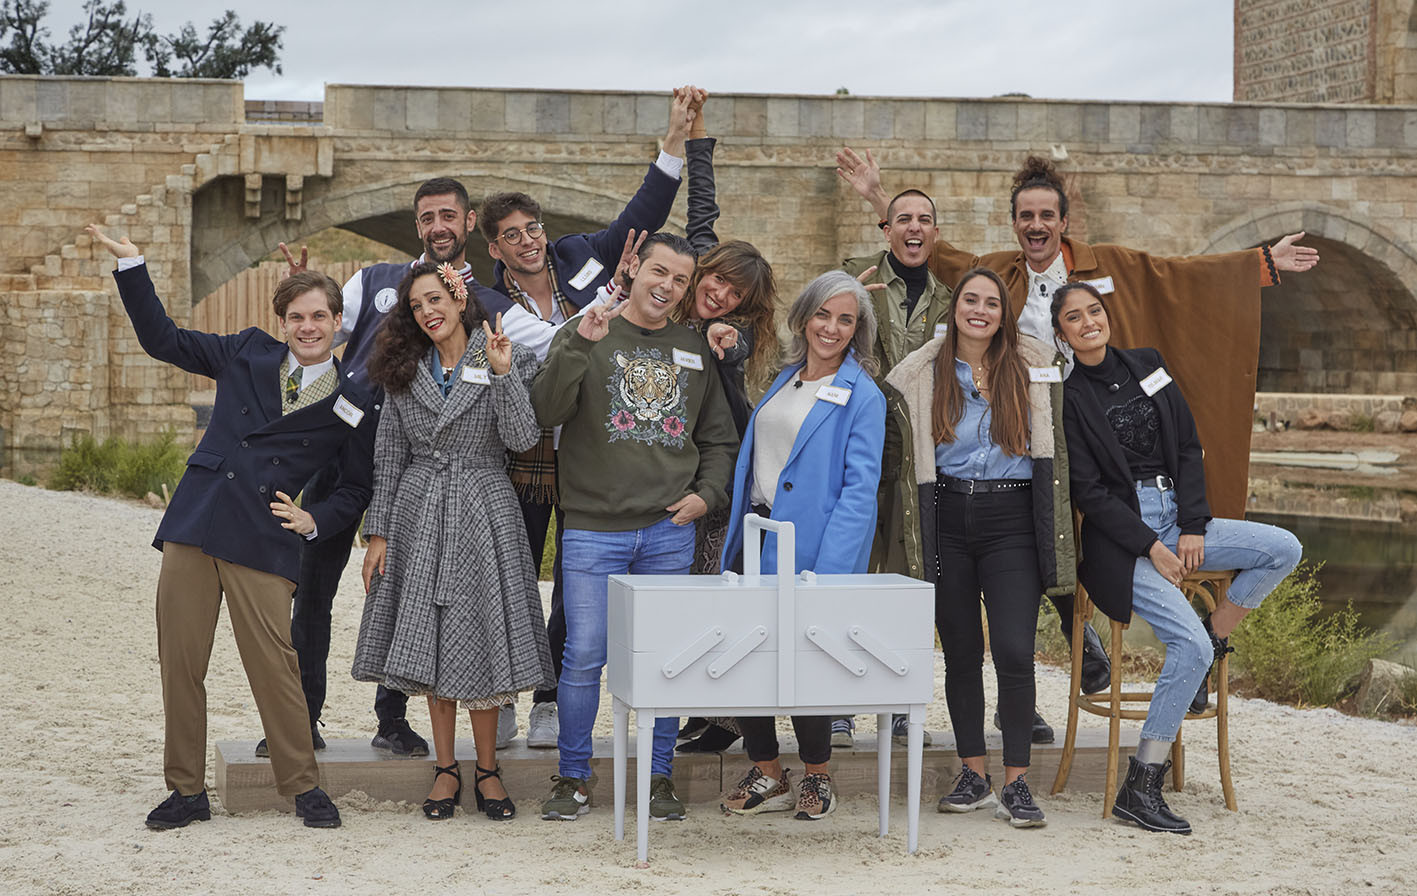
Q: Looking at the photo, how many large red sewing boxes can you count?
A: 0